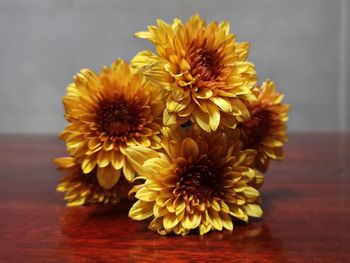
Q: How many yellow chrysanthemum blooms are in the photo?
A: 5